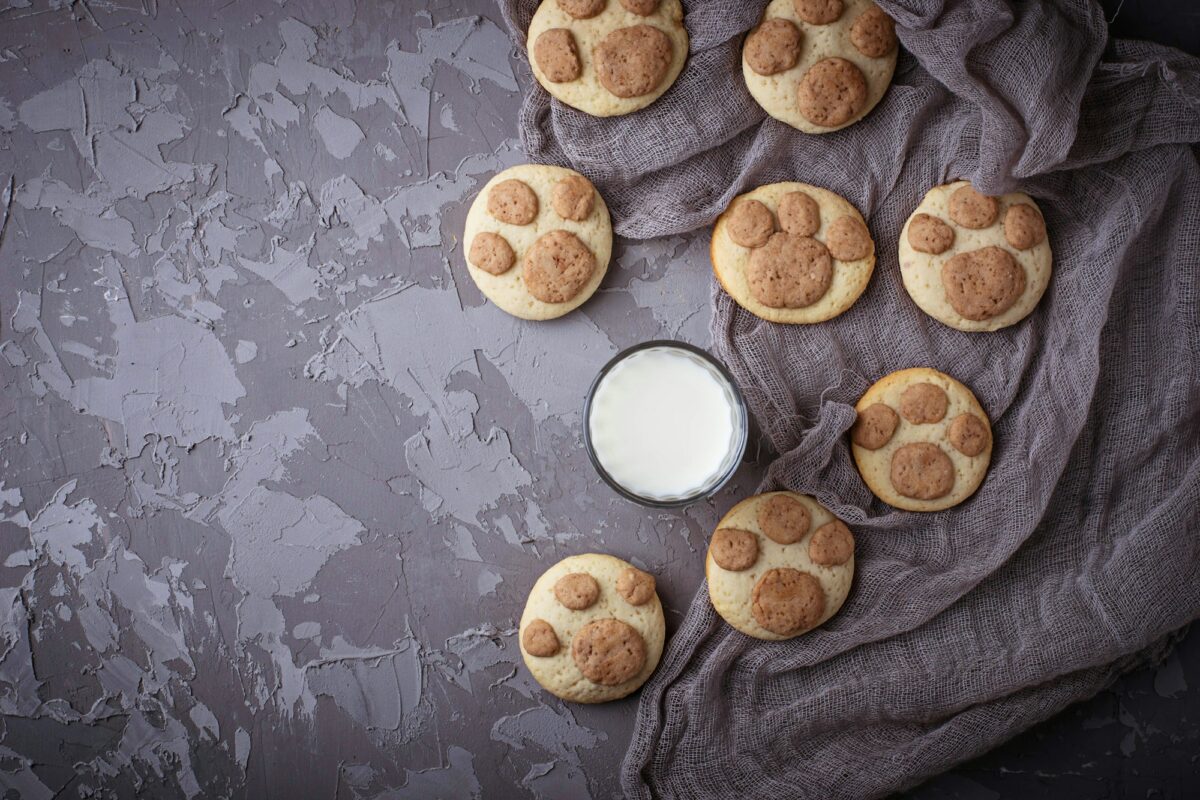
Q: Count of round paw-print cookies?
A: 8